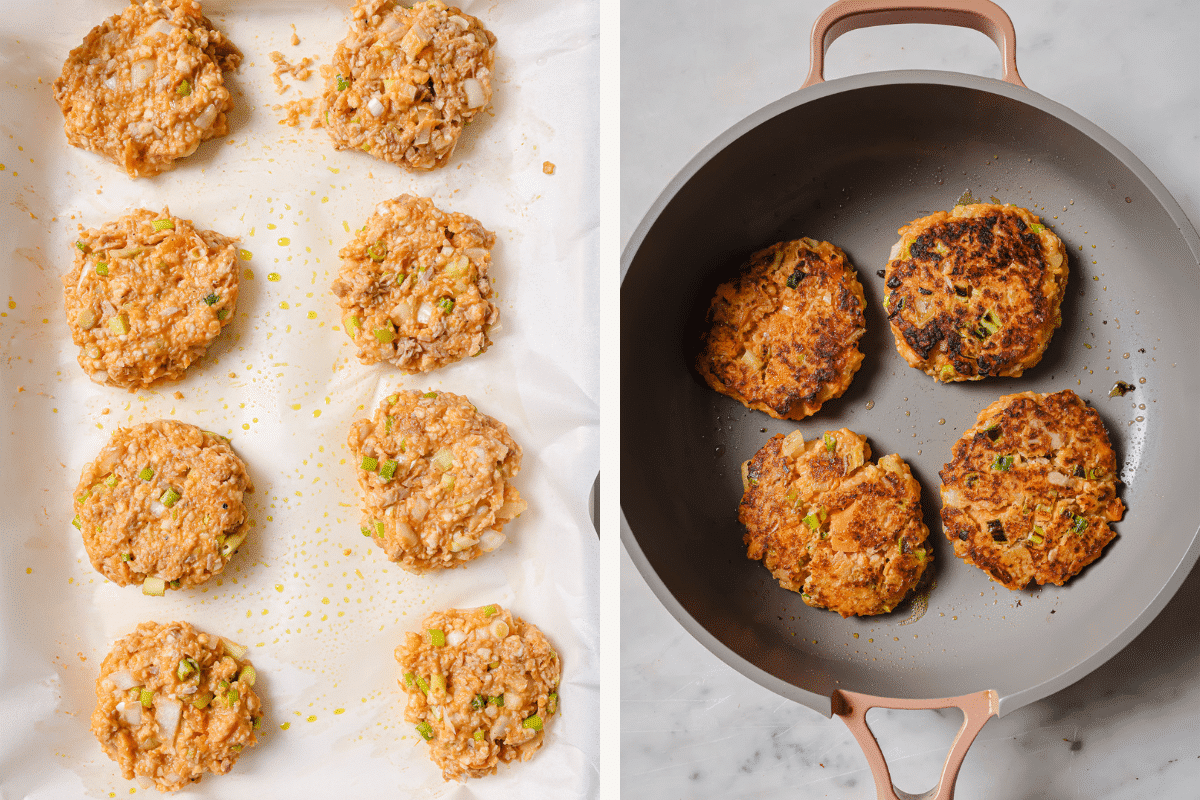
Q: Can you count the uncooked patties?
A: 8